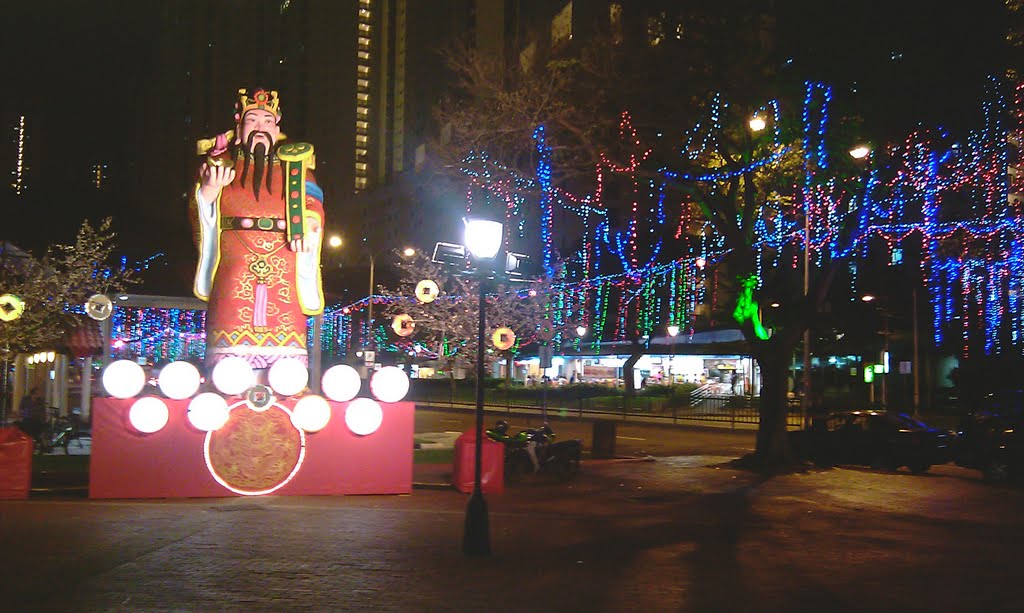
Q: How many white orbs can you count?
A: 10